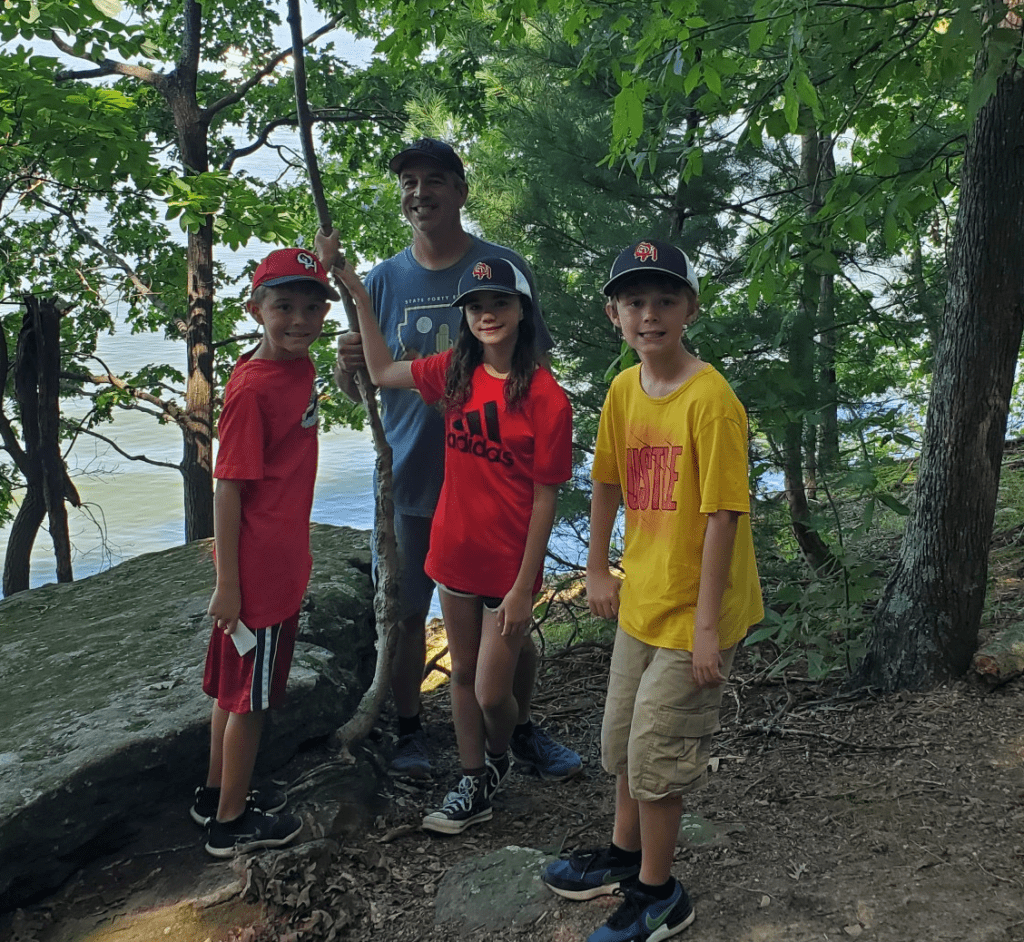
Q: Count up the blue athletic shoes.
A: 4